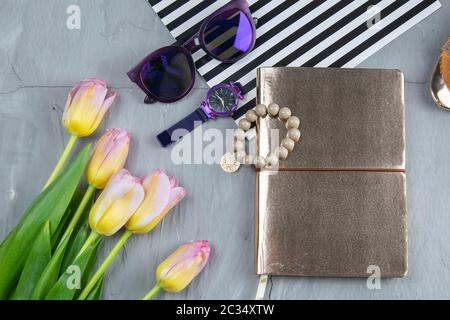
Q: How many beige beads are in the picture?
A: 15